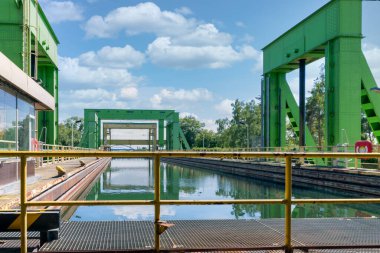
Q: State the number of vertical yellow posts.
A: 3